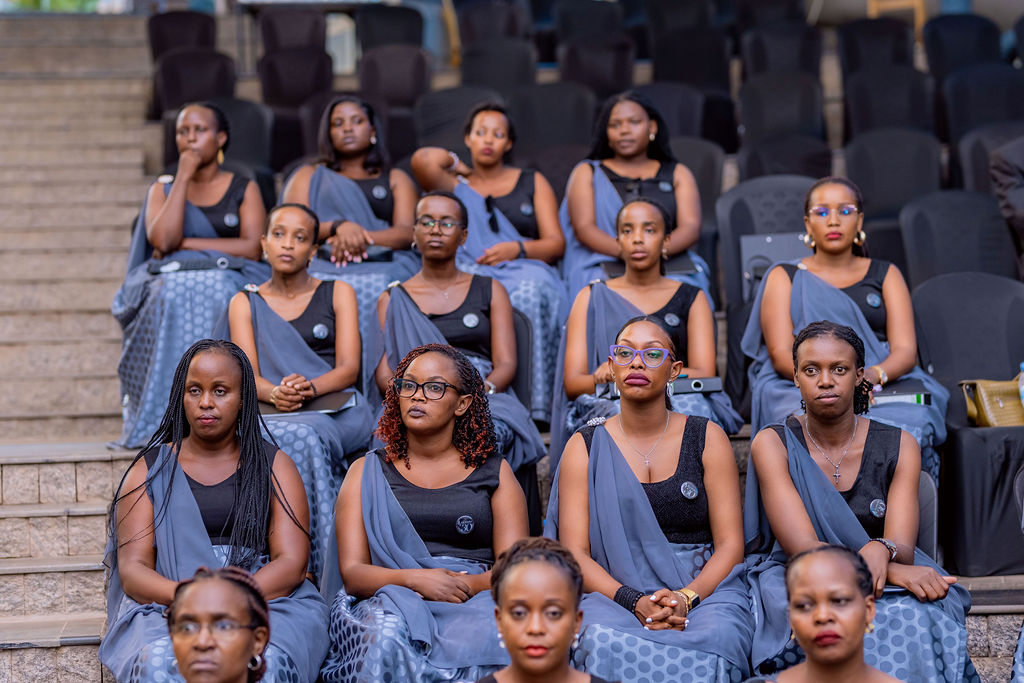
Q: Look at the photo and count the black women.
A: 15